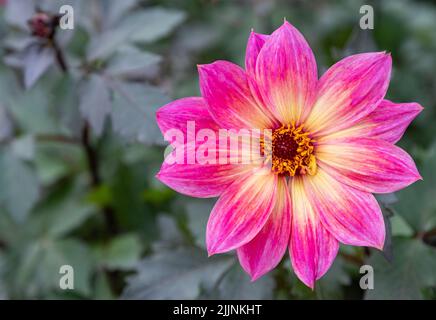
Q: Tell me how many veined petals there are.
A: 12